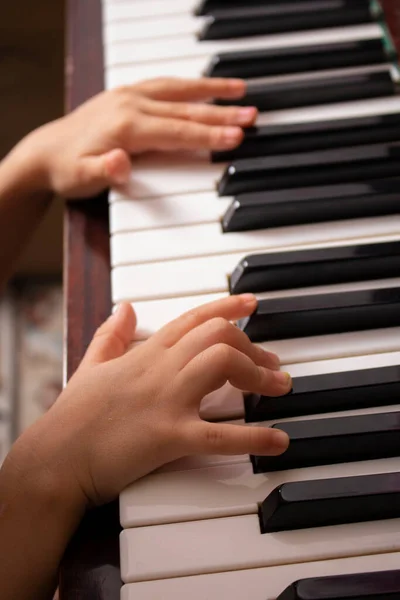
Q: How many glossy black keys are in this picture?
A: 13